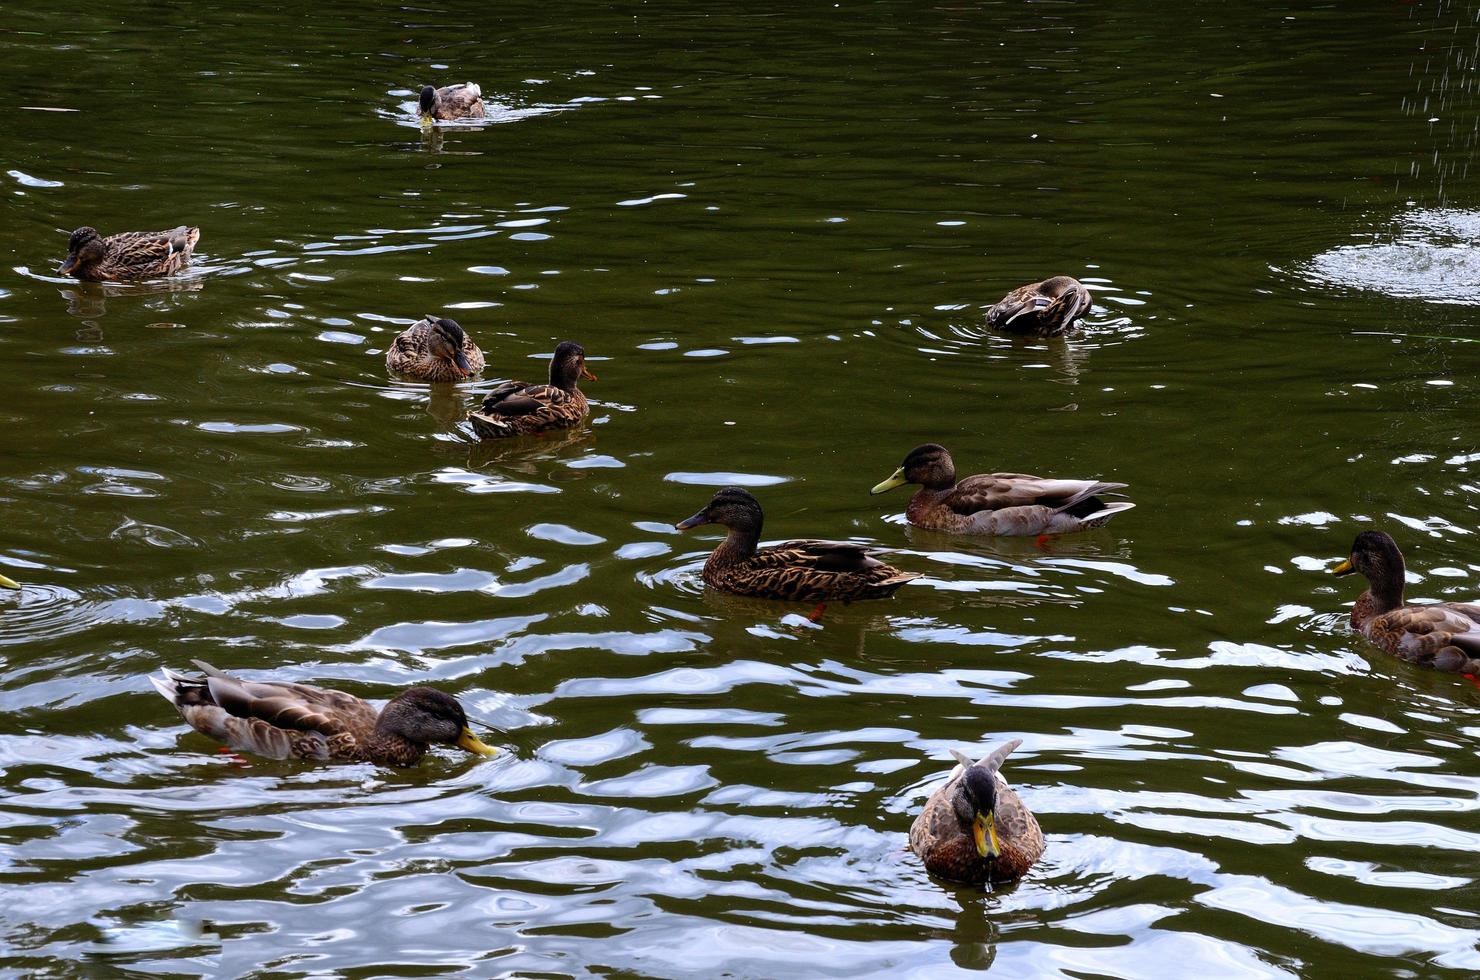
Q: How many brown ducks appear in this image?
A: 10